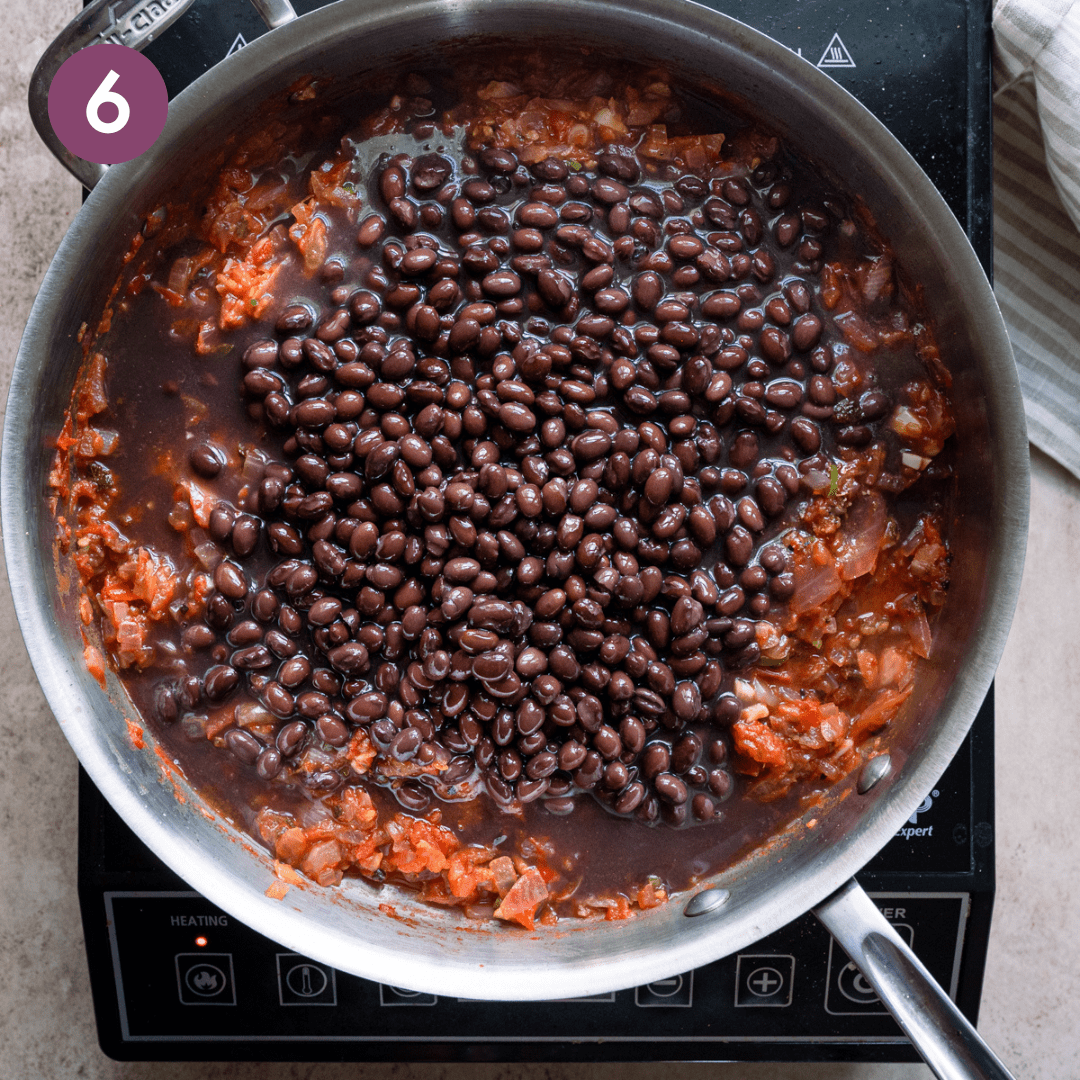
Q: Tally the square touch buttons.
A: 6